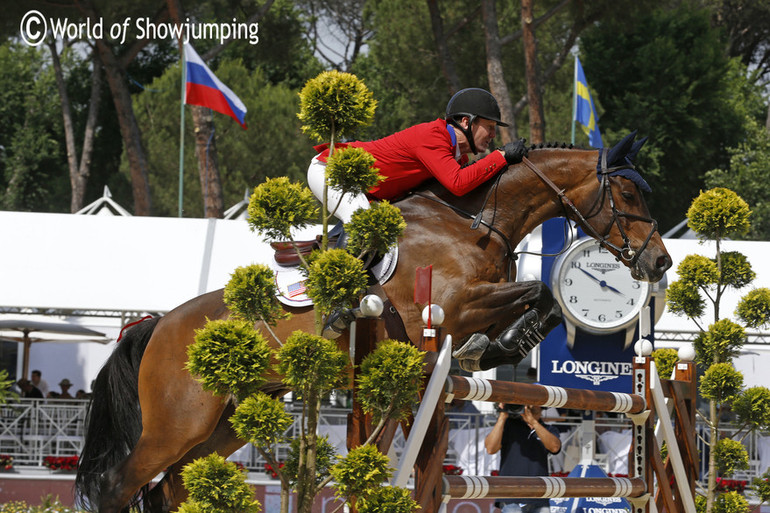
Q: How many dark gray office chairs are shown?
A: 0